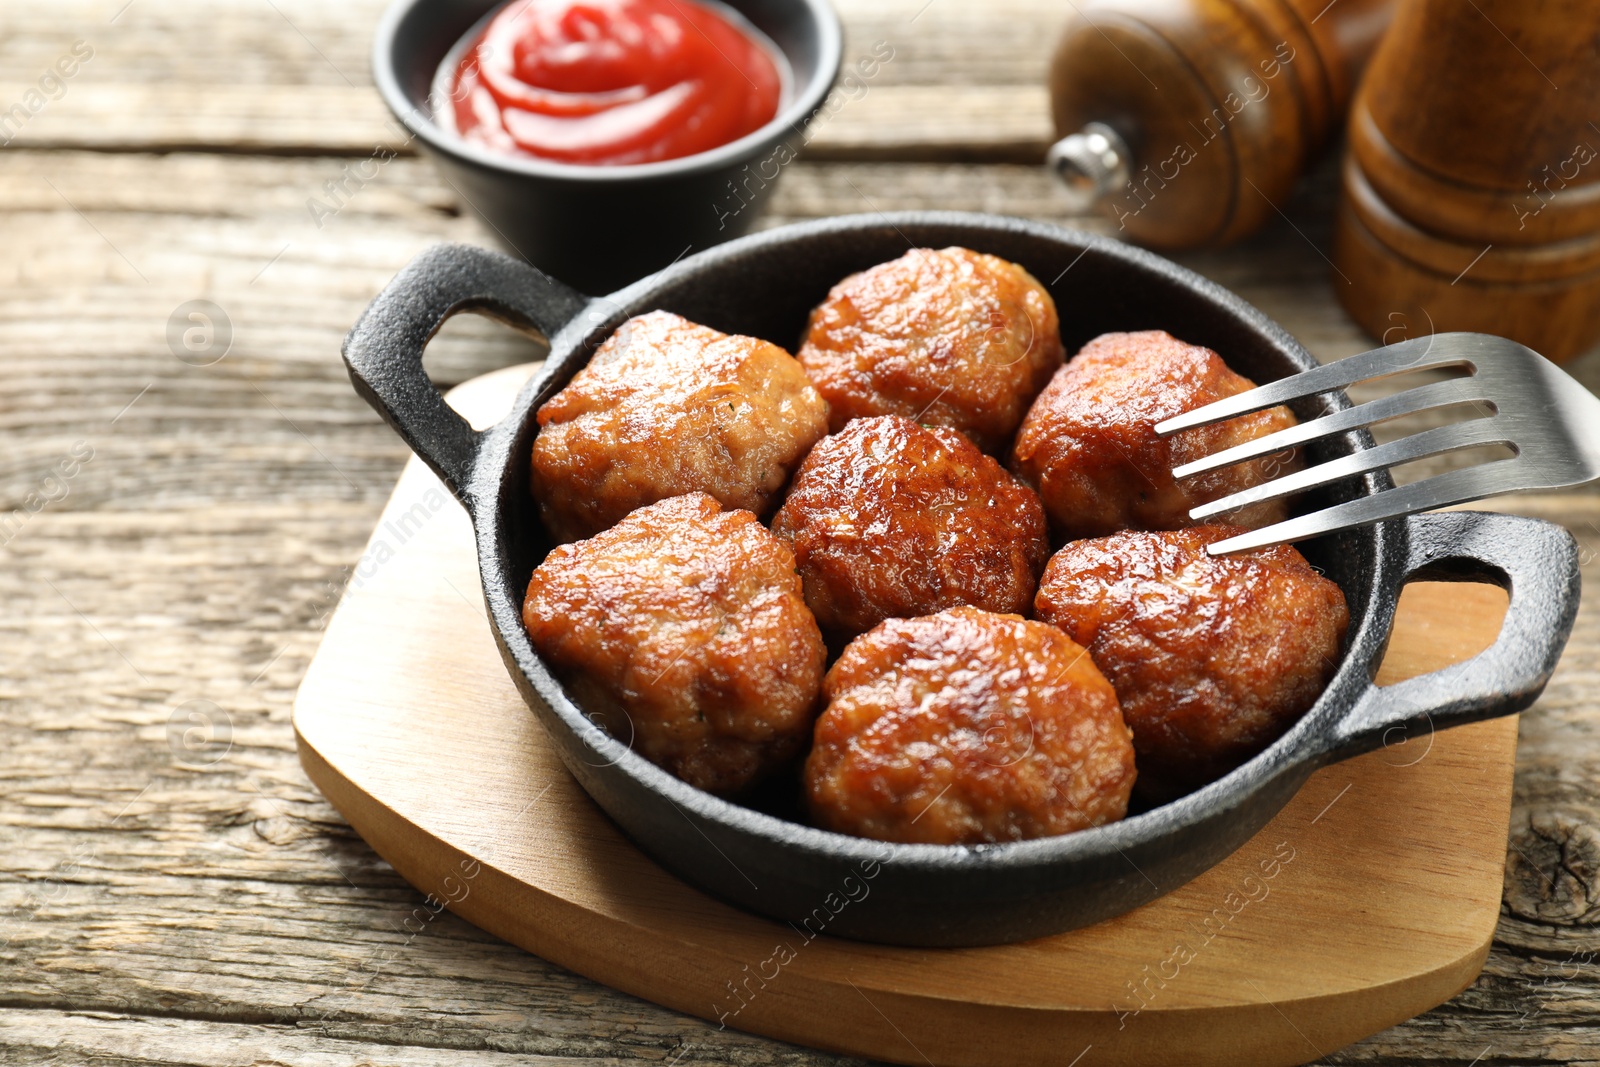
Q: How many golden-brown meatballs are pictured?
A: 7